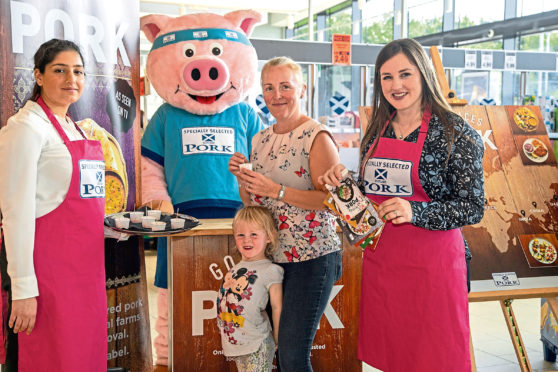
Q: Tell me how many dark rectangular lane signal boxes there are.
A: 0